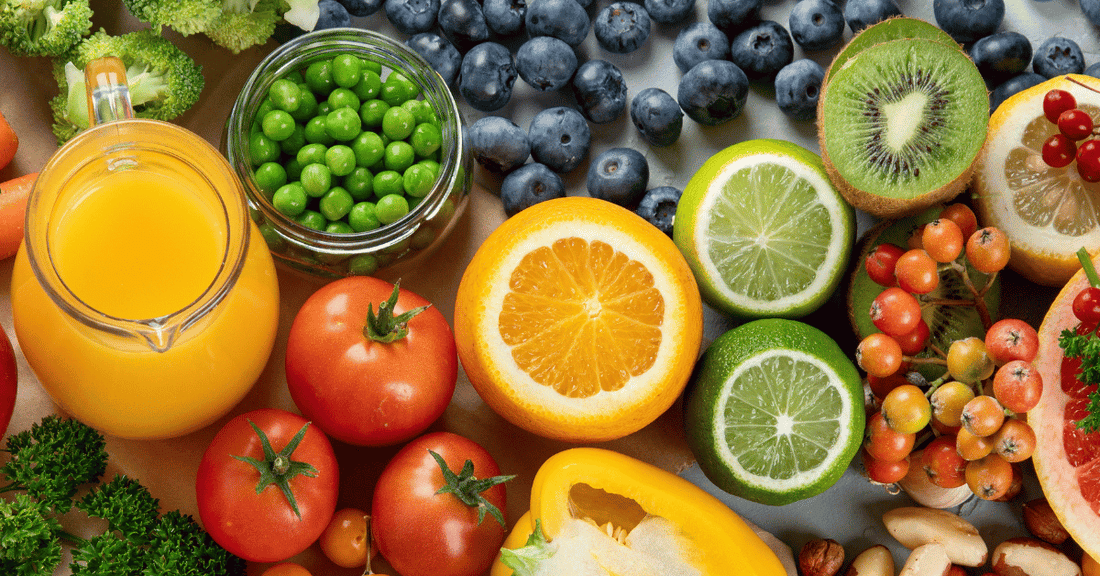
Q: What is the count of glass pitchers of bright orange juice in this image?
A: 1